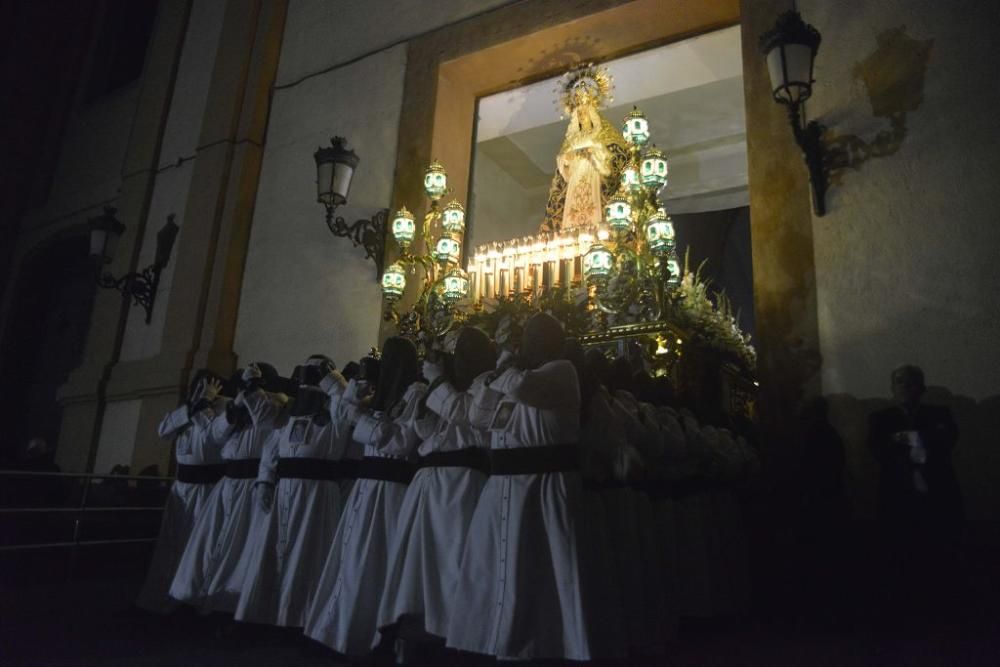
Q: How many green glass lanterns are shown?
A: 13